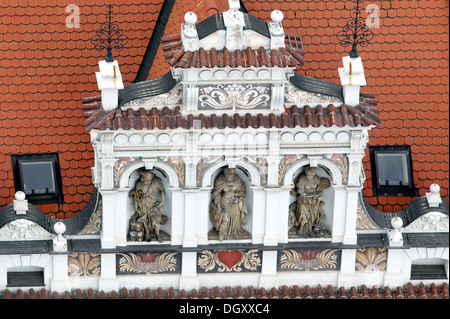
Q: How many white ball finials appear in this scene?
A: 6